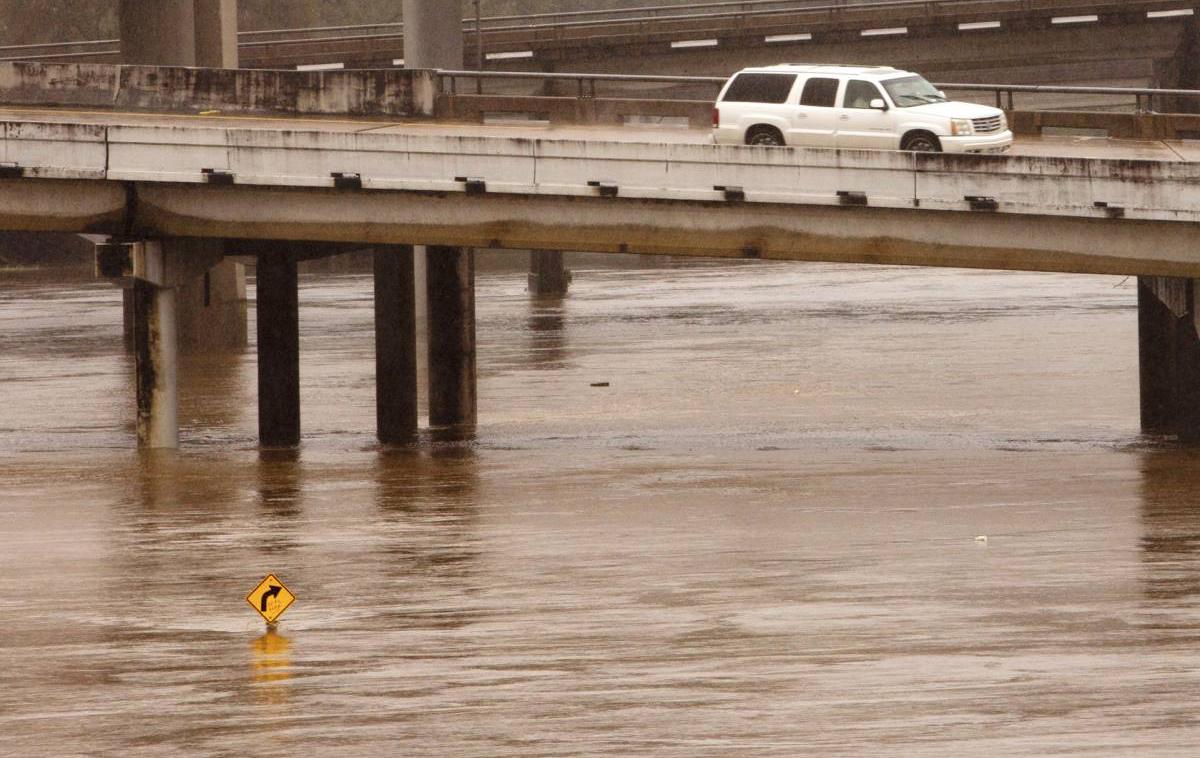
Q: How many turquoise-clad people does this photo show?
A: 0